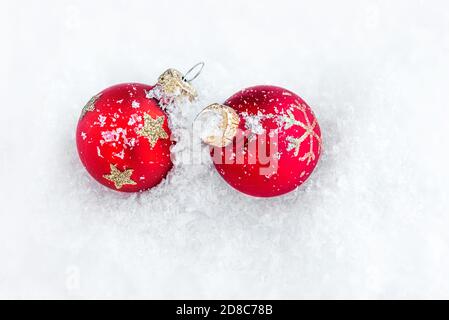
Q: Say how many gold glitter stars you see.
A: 3